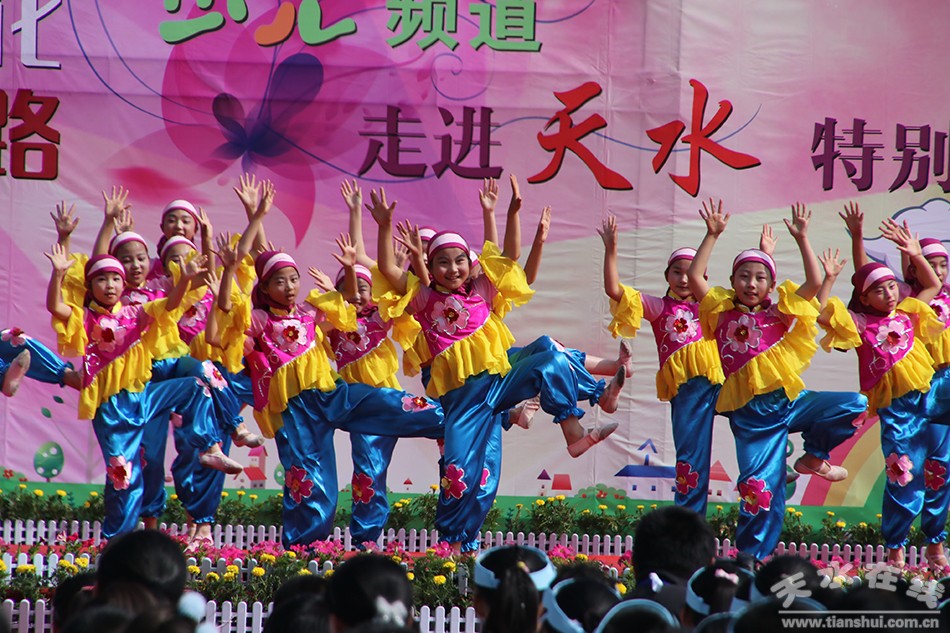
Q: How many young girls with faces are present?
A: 11